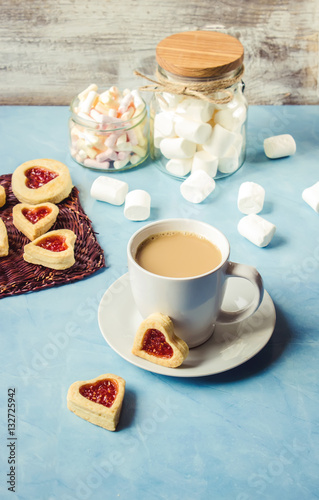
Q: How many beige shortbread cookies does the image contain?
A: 7